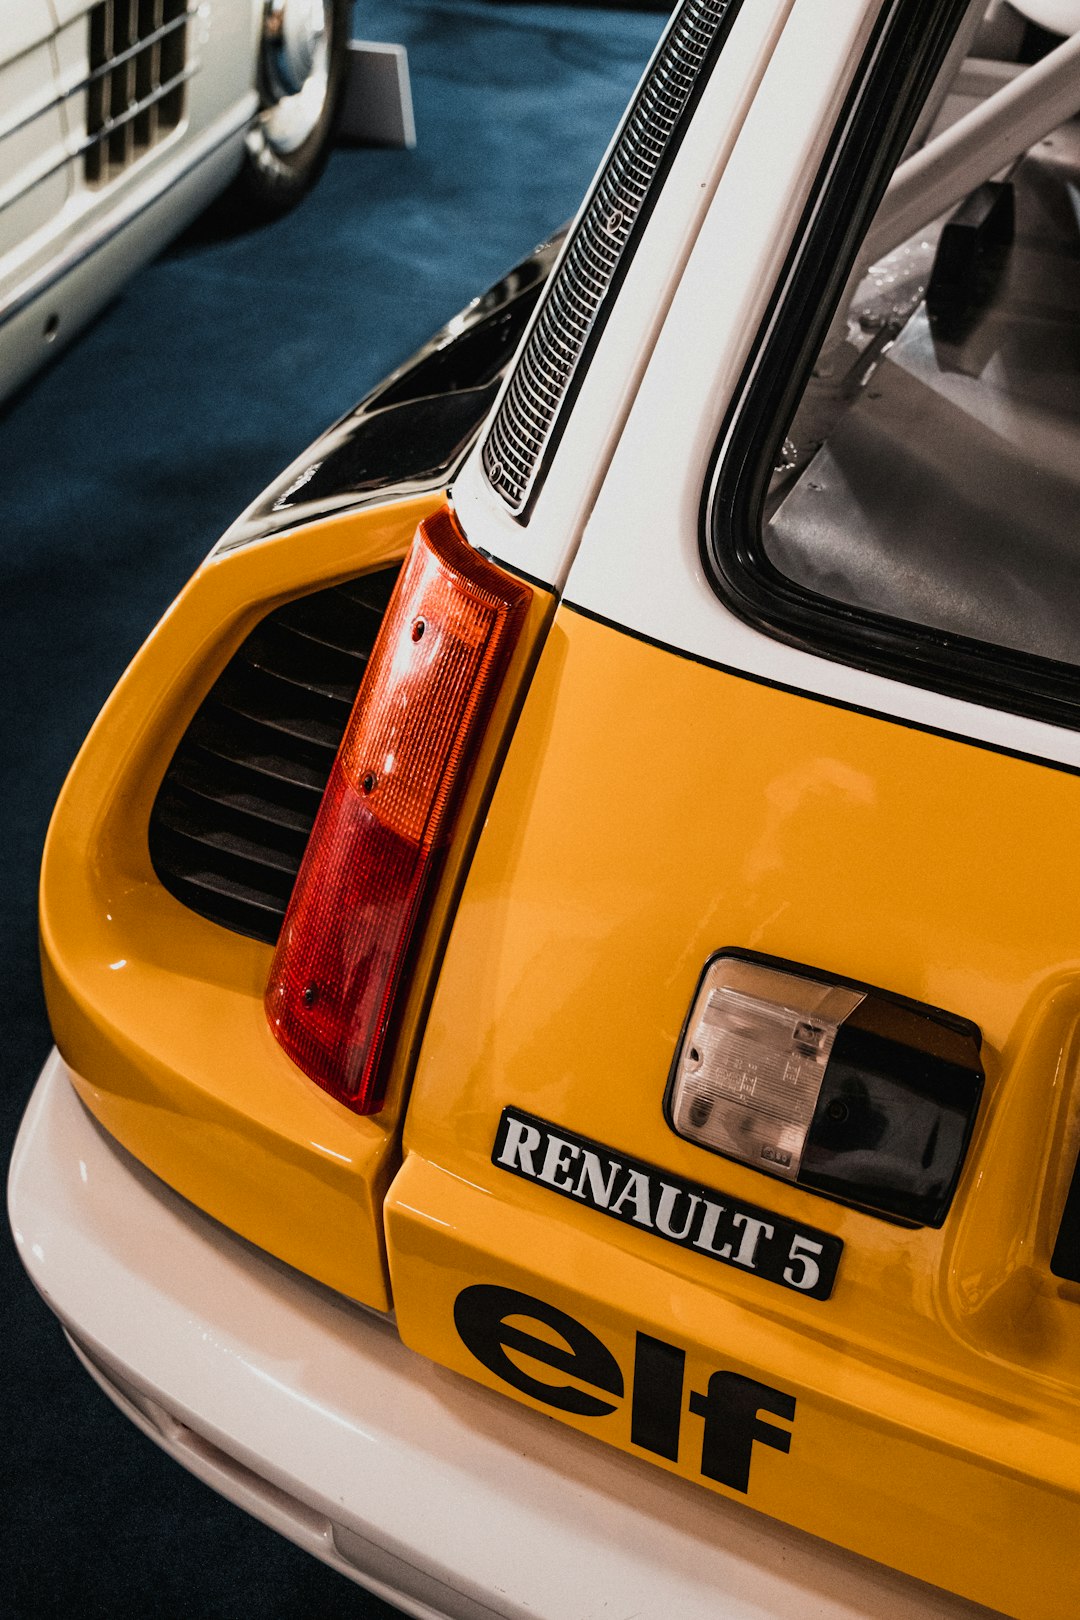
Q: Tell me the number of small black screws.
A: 3